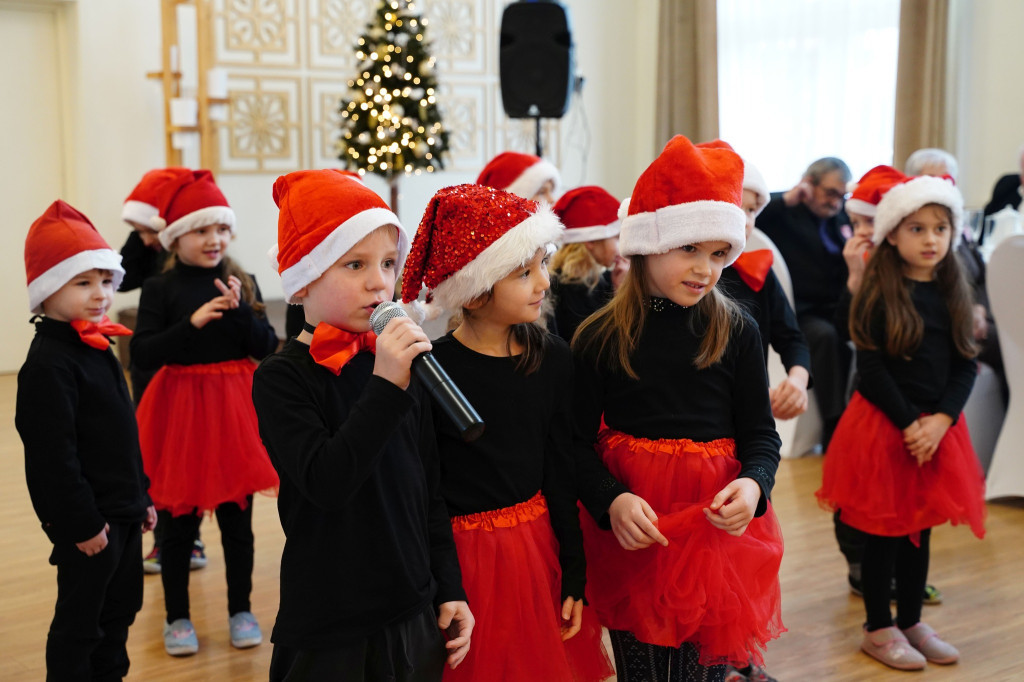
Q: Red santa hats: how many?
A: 12